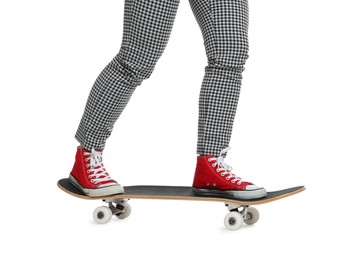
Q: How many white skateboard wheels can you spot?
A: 4